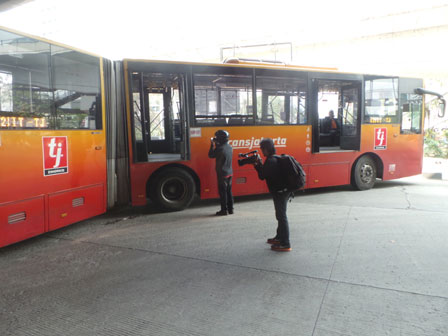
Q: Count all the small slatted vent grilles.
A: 3